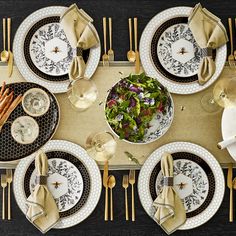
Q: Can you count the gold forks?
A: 8